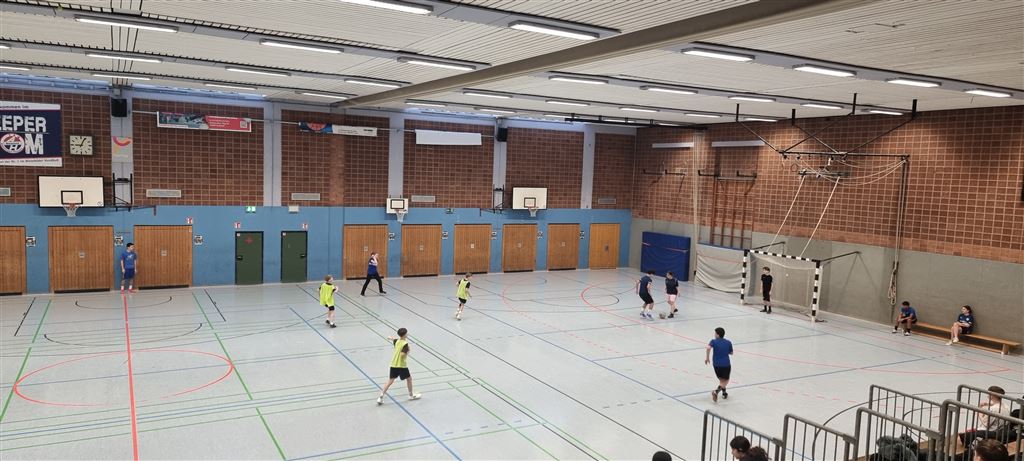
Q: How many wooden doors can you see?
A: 9